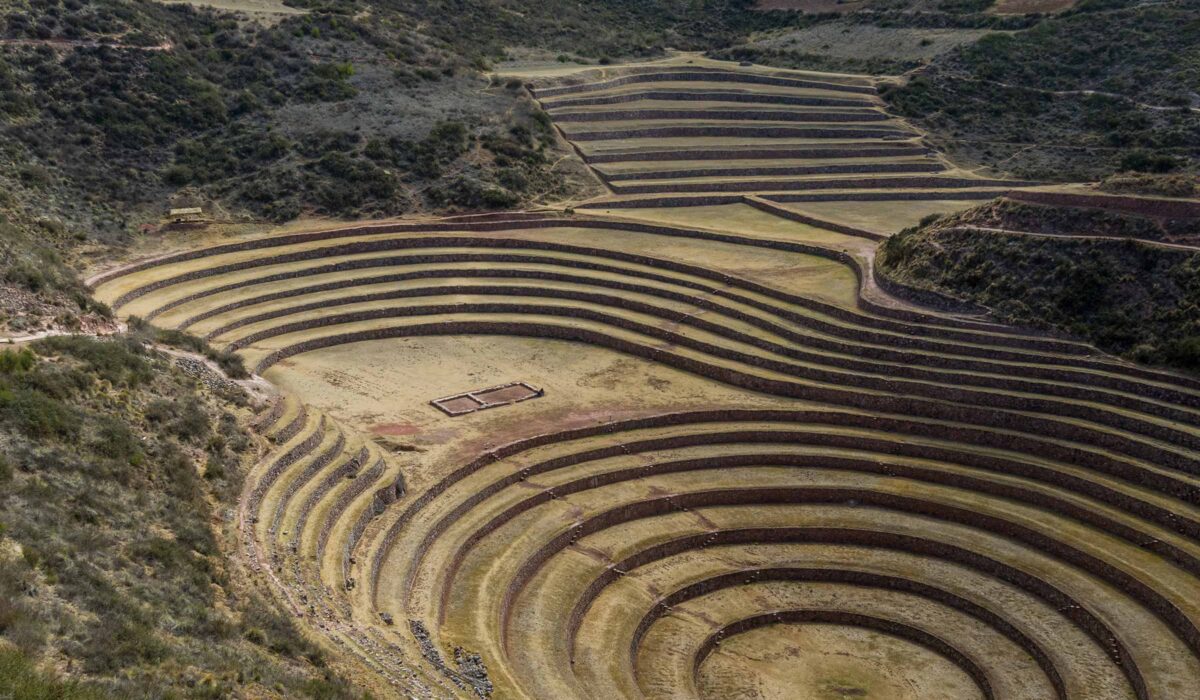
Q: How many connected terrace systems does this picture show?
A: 3